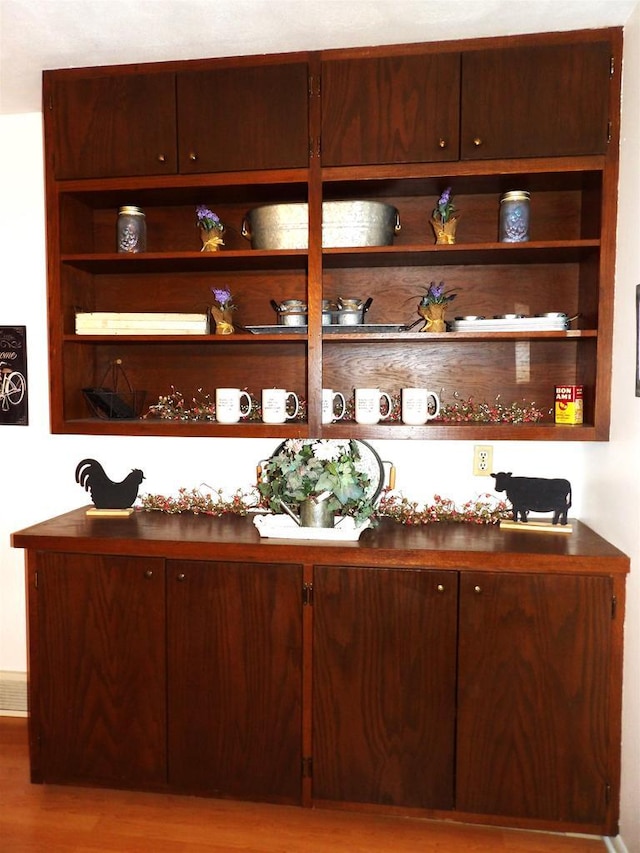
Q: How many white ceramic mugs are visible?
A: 5